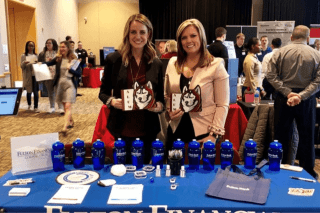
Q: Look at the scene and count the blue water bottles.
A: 12